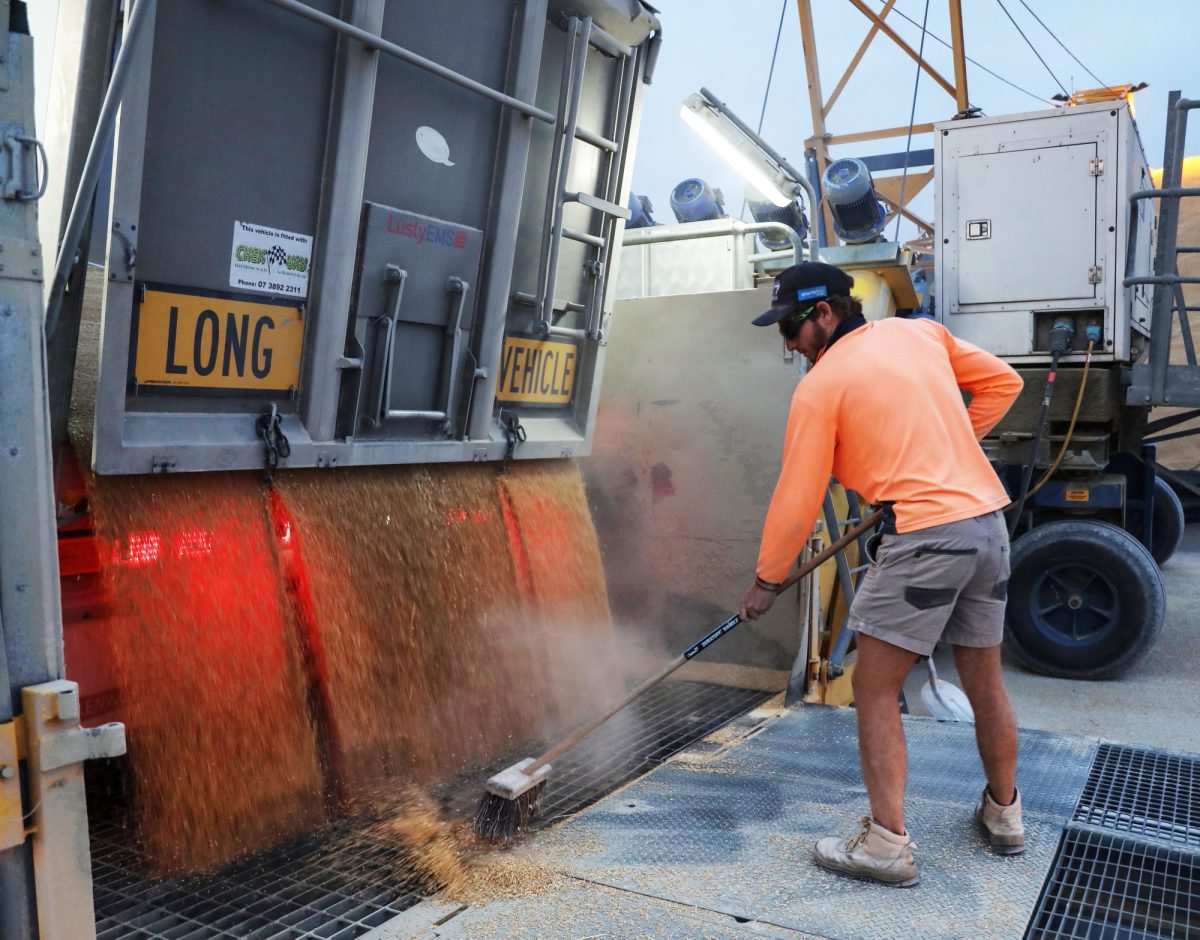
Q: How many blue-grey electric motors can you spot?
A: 4